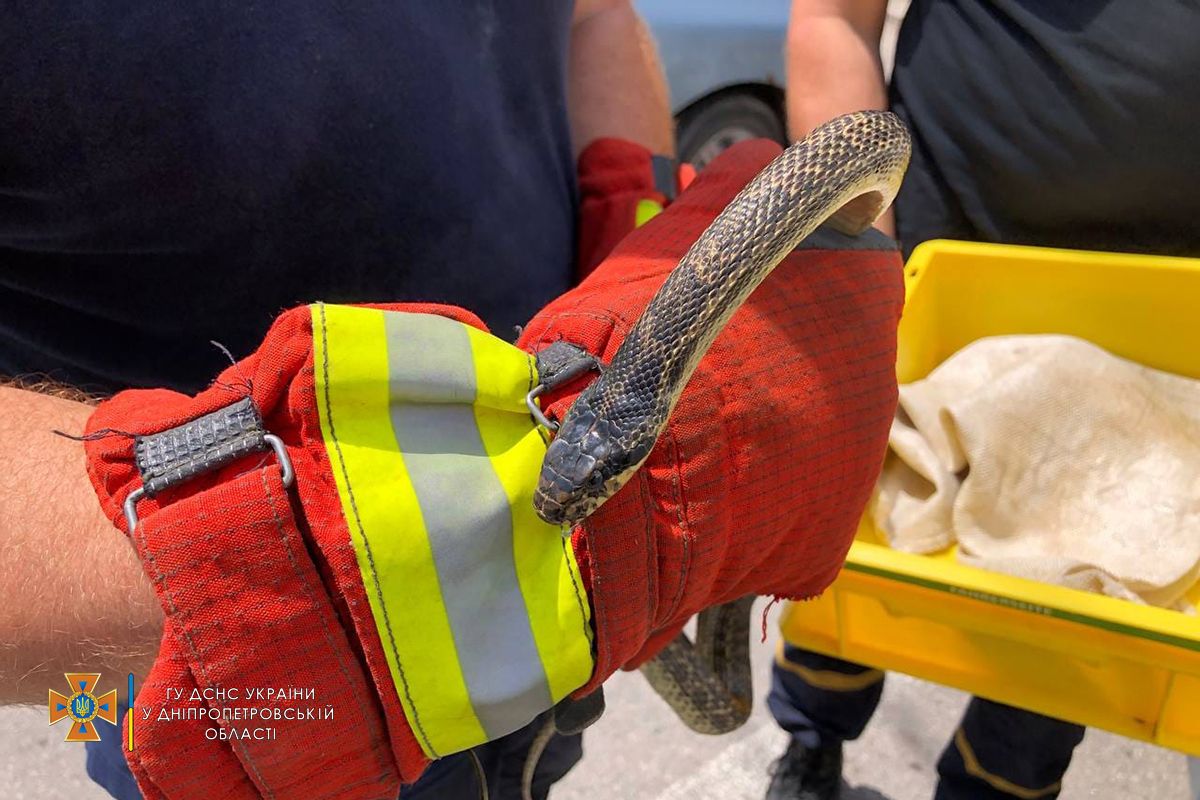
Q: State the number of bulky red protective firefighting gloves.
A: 2